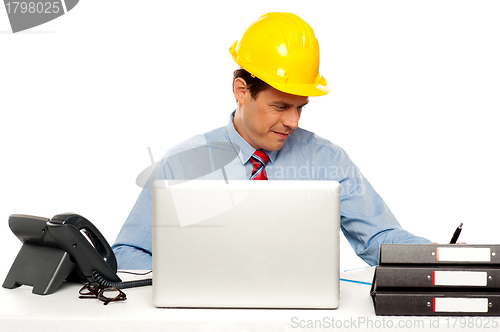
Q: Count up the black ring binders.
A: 3